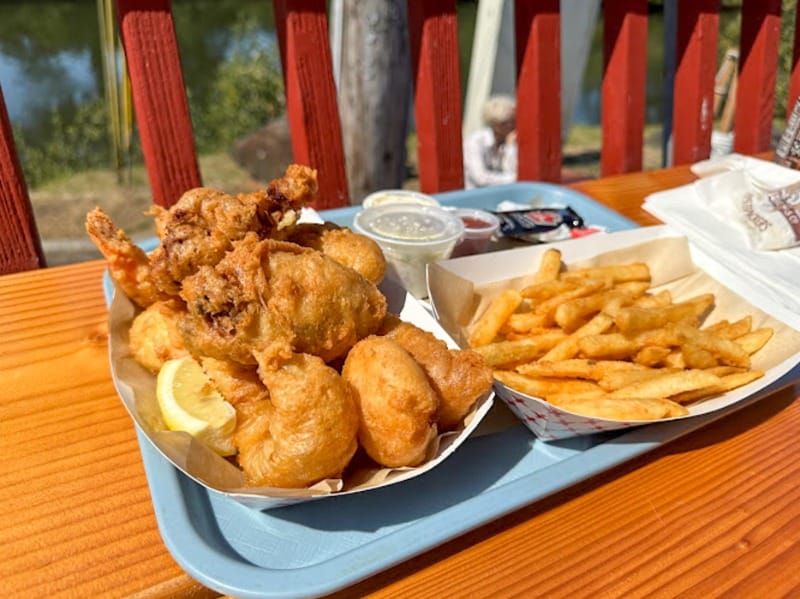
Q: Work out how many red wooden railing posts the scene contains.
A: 9